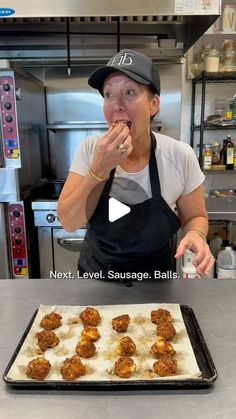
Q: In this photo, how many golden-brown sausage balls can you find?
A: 14